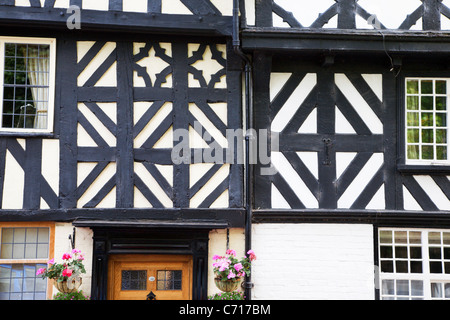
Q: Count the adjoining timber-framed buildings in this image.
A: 2